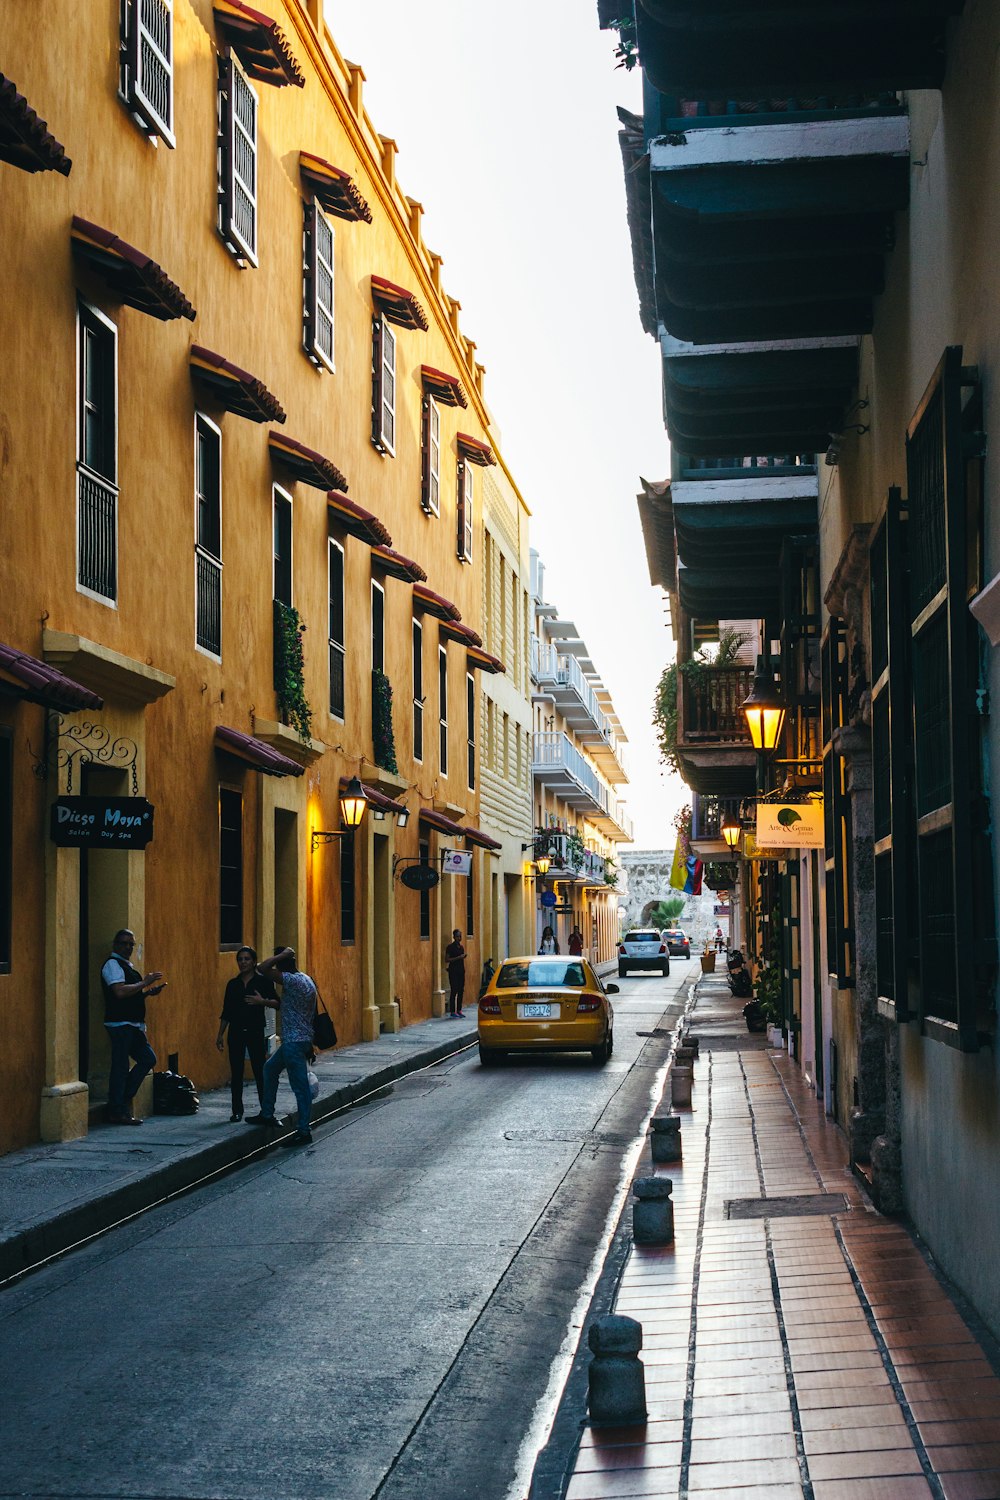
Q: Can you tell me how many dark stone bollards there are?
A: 6